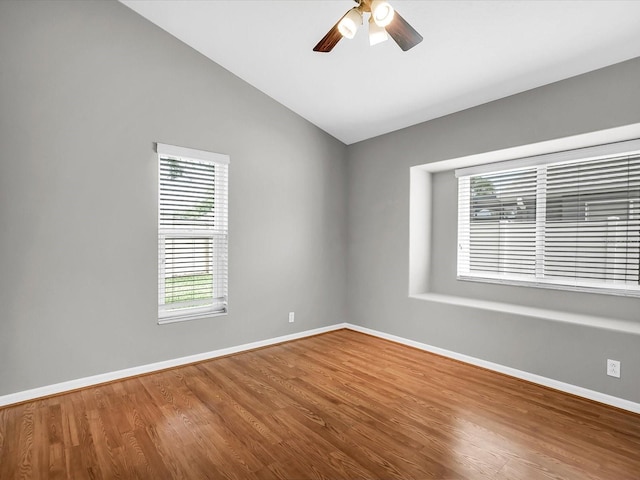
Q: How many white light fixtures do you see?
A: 3